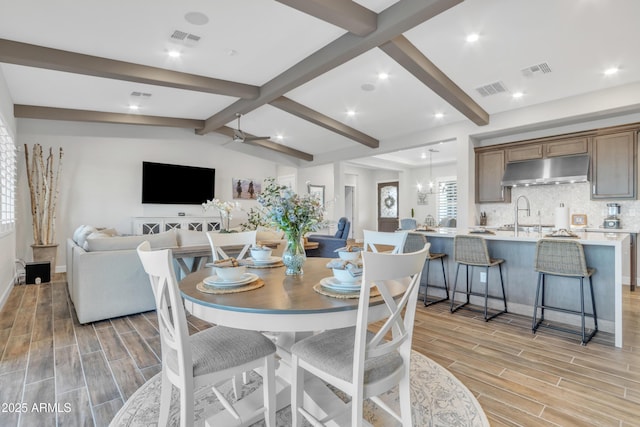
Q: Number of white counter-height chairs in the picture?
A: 4